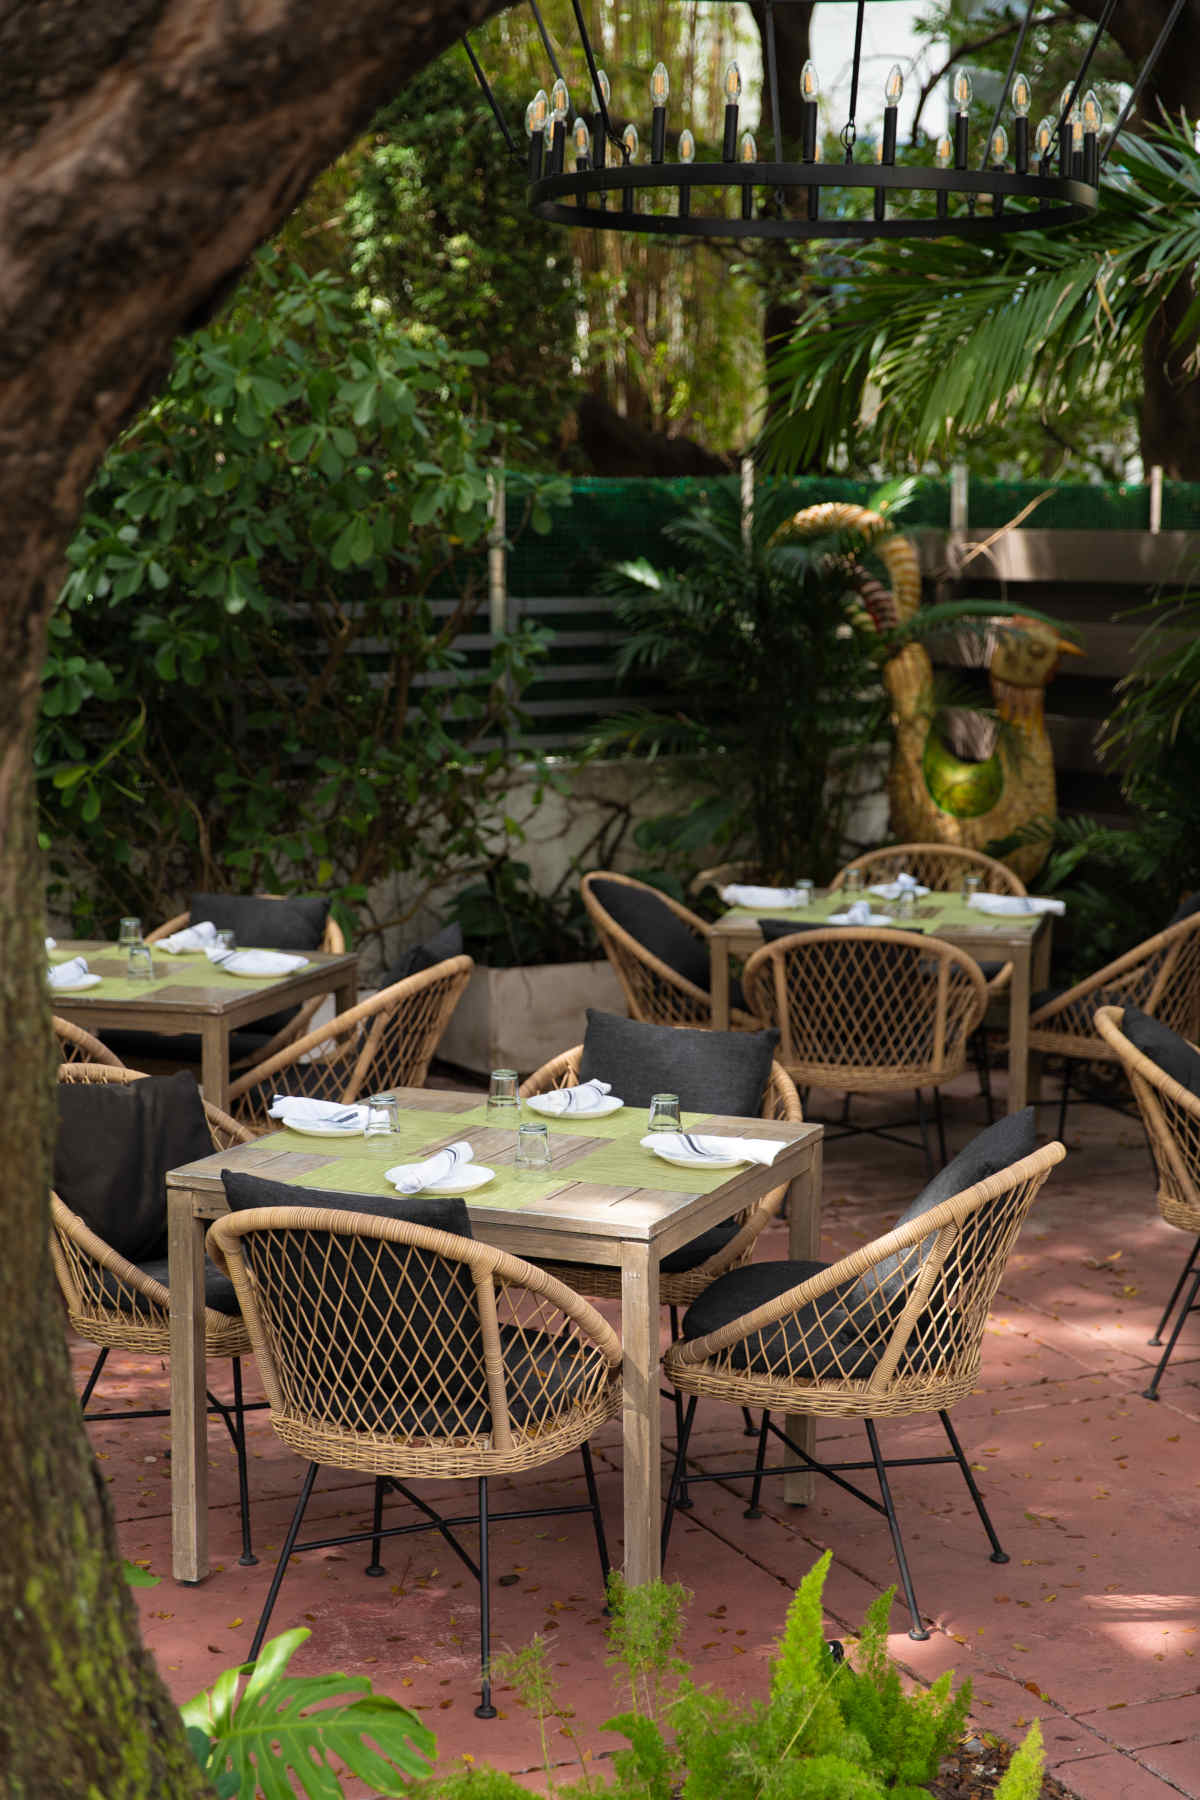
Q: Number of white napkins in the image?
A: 12